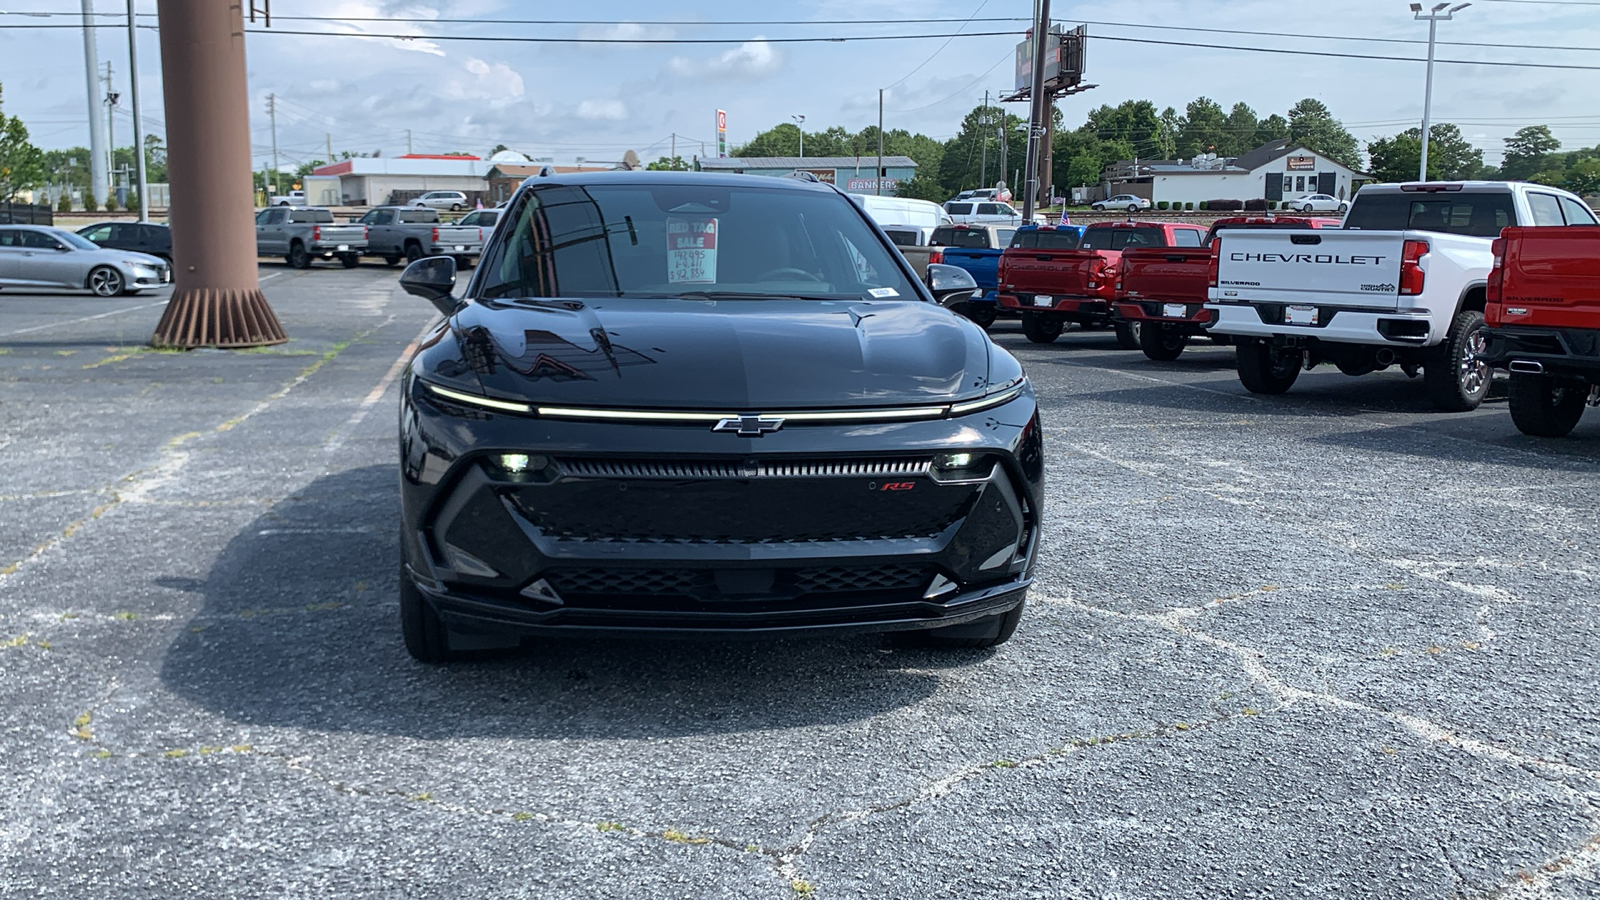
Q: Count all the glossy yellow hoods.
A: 0